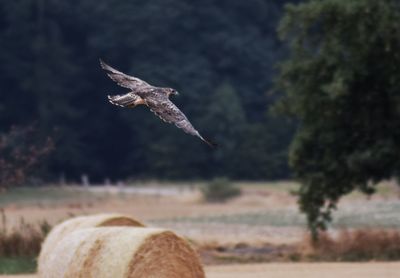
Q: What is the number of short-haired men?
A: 0